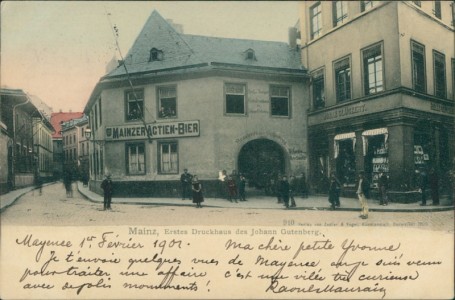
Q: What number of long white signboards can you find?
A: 1